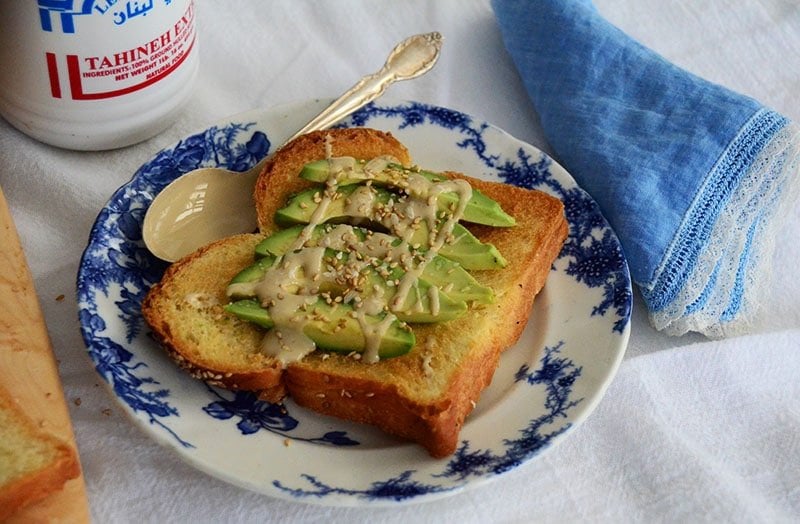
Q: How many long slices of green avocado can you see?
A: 5